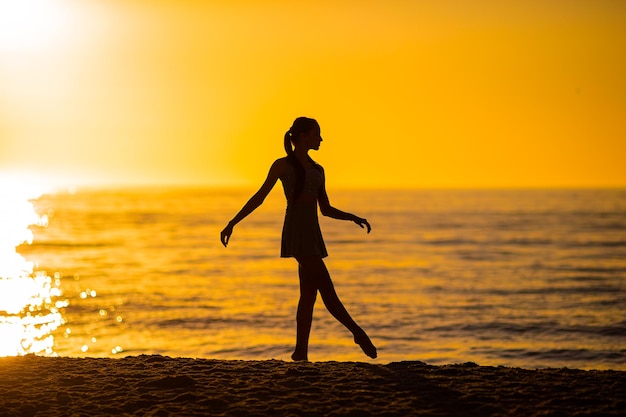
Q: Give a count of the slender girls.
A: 1